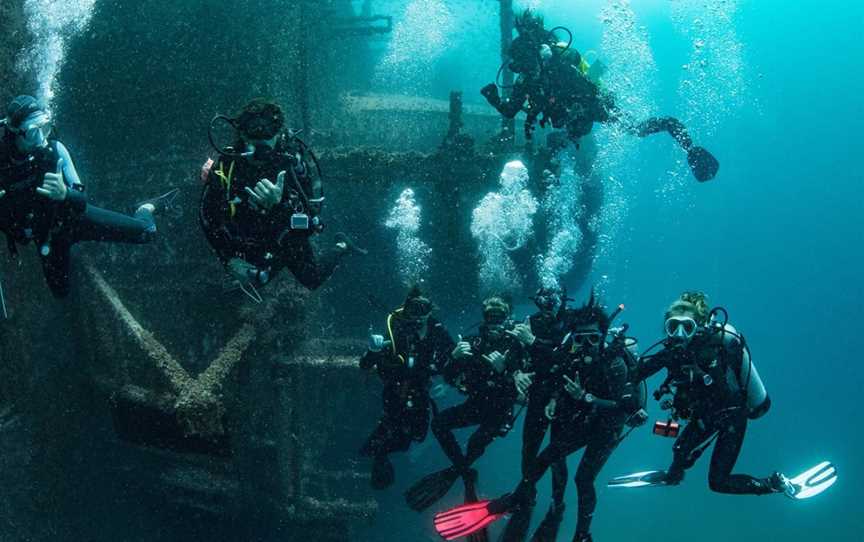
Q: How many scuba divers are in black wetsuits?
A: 8